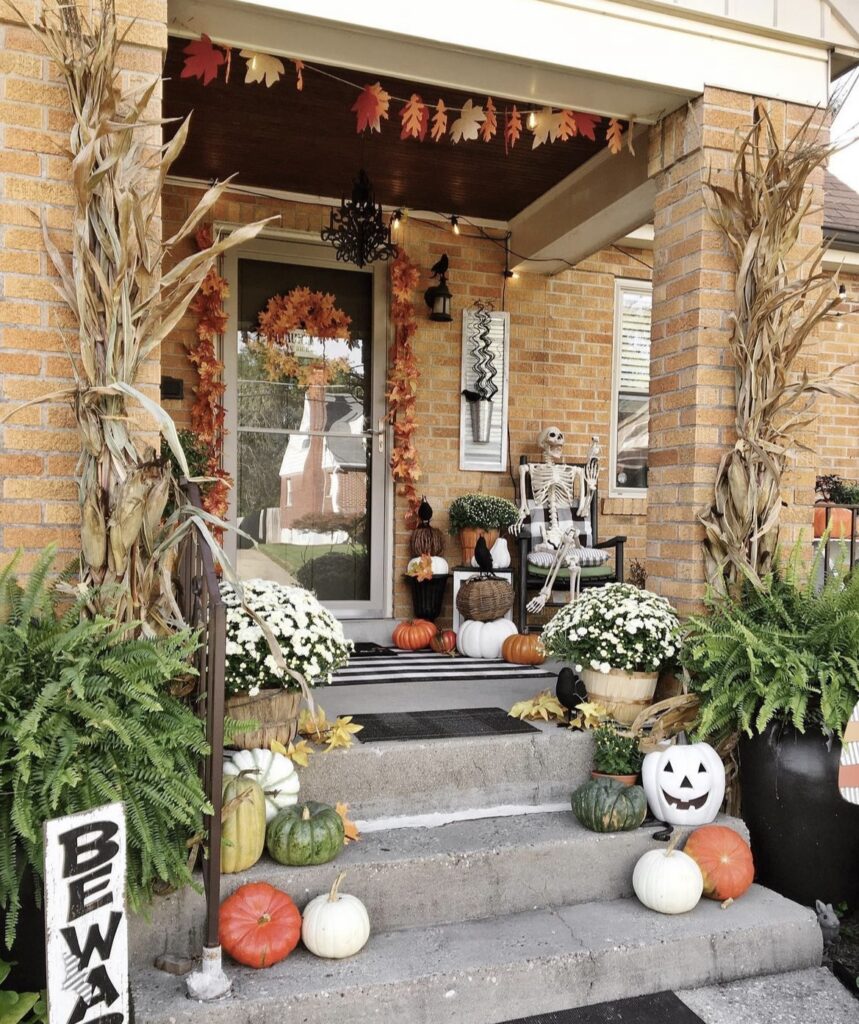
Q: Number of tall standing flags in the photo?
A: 0